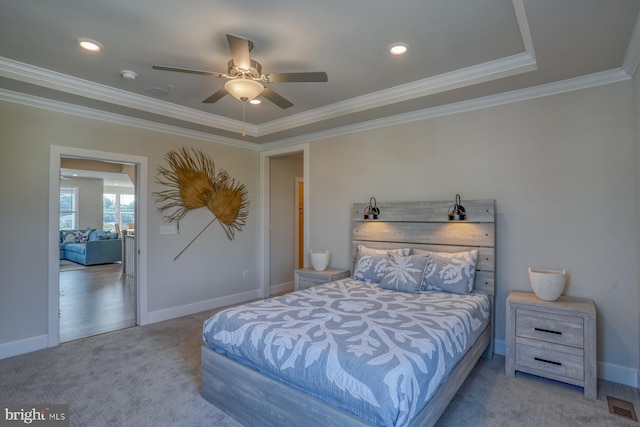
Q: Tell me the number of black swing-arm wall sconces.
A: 2